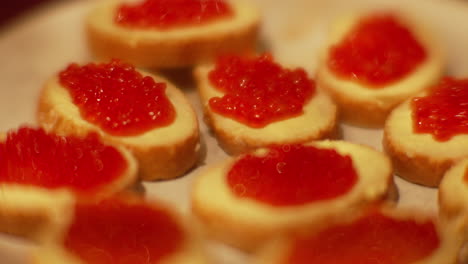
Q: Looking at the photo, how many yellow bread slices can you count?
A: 10